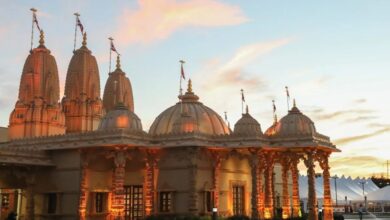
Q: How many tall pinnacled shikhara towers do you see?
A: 3